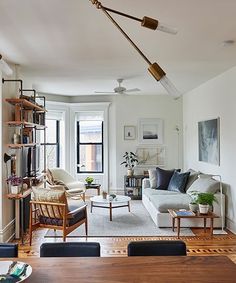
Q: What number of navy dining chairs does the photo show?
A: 3